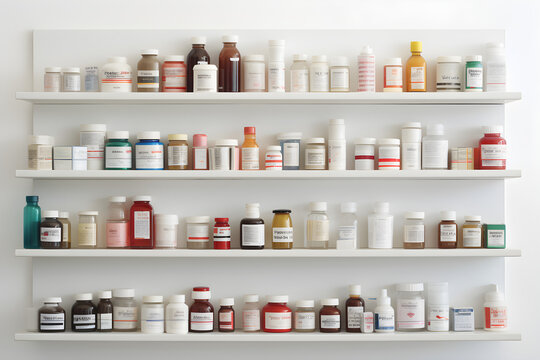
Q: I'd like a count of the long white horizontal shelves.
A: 4